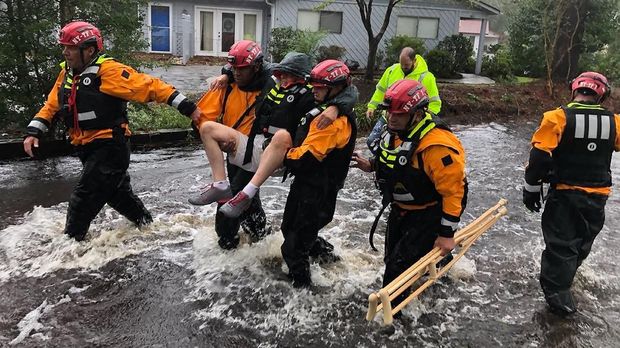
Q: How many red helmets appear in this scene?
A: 5